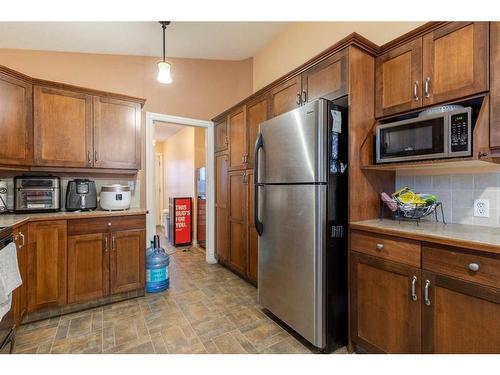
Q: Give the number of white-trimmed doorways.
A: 1